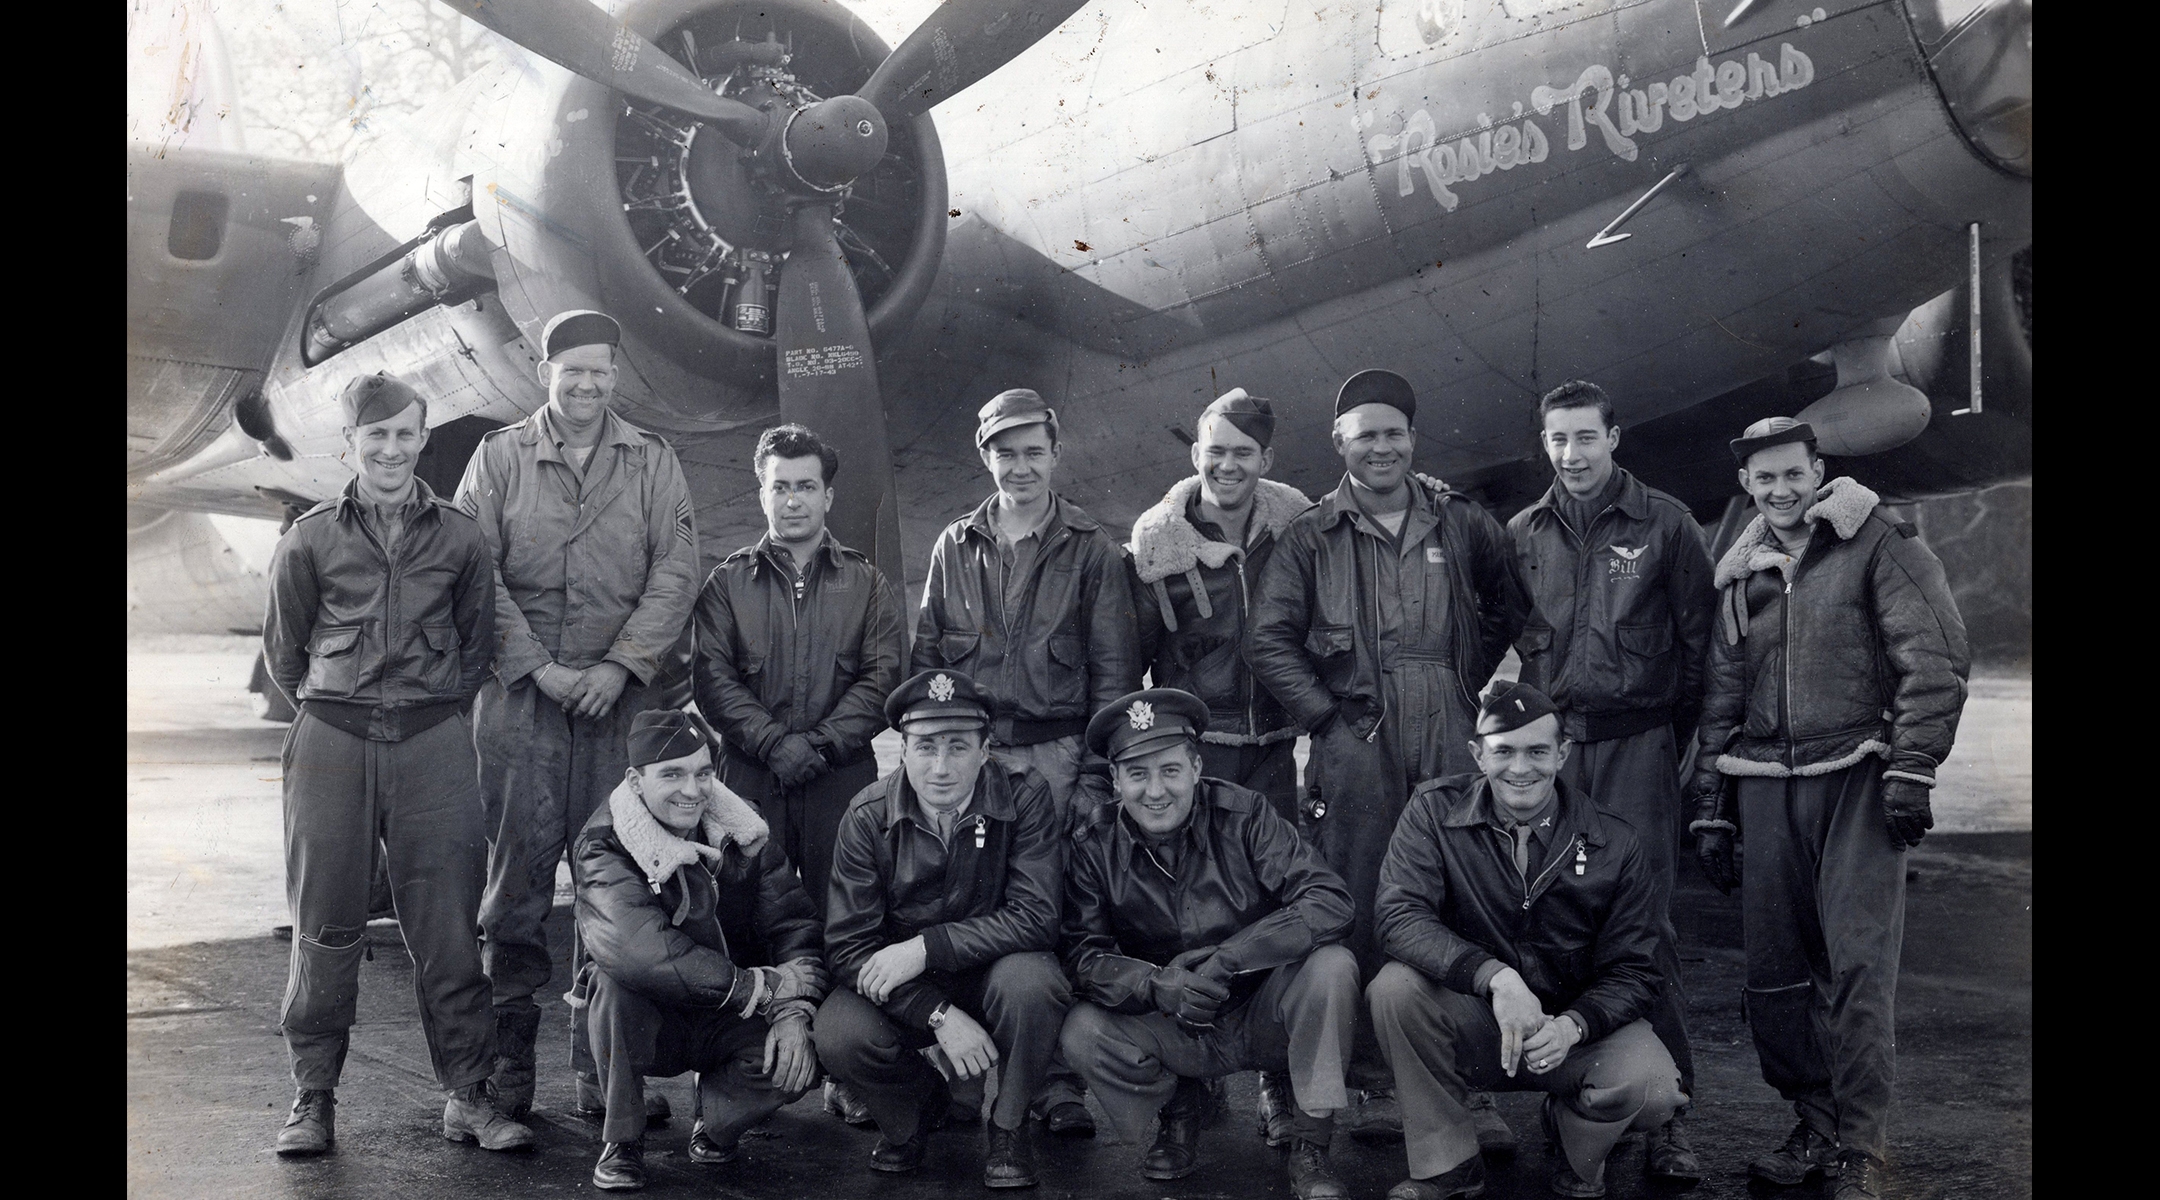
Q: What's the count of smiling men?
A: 10